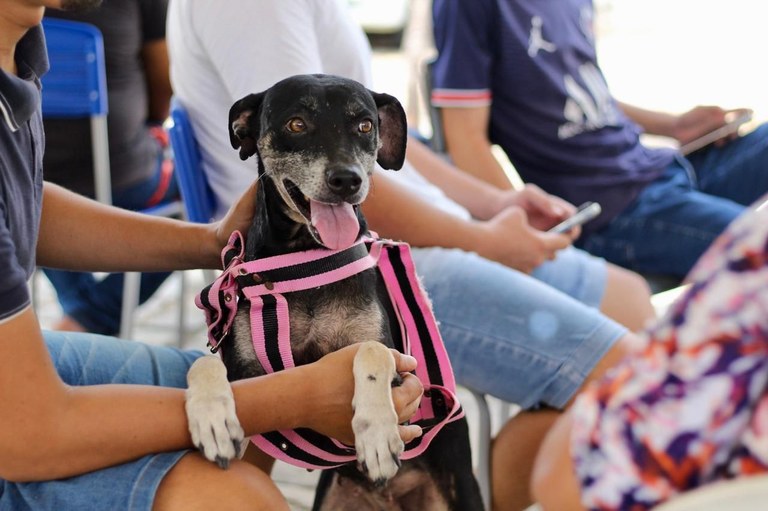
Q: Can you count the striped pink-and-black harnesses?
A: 1